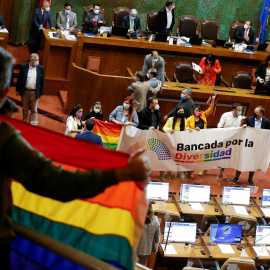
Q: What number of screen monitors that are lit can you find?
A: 7